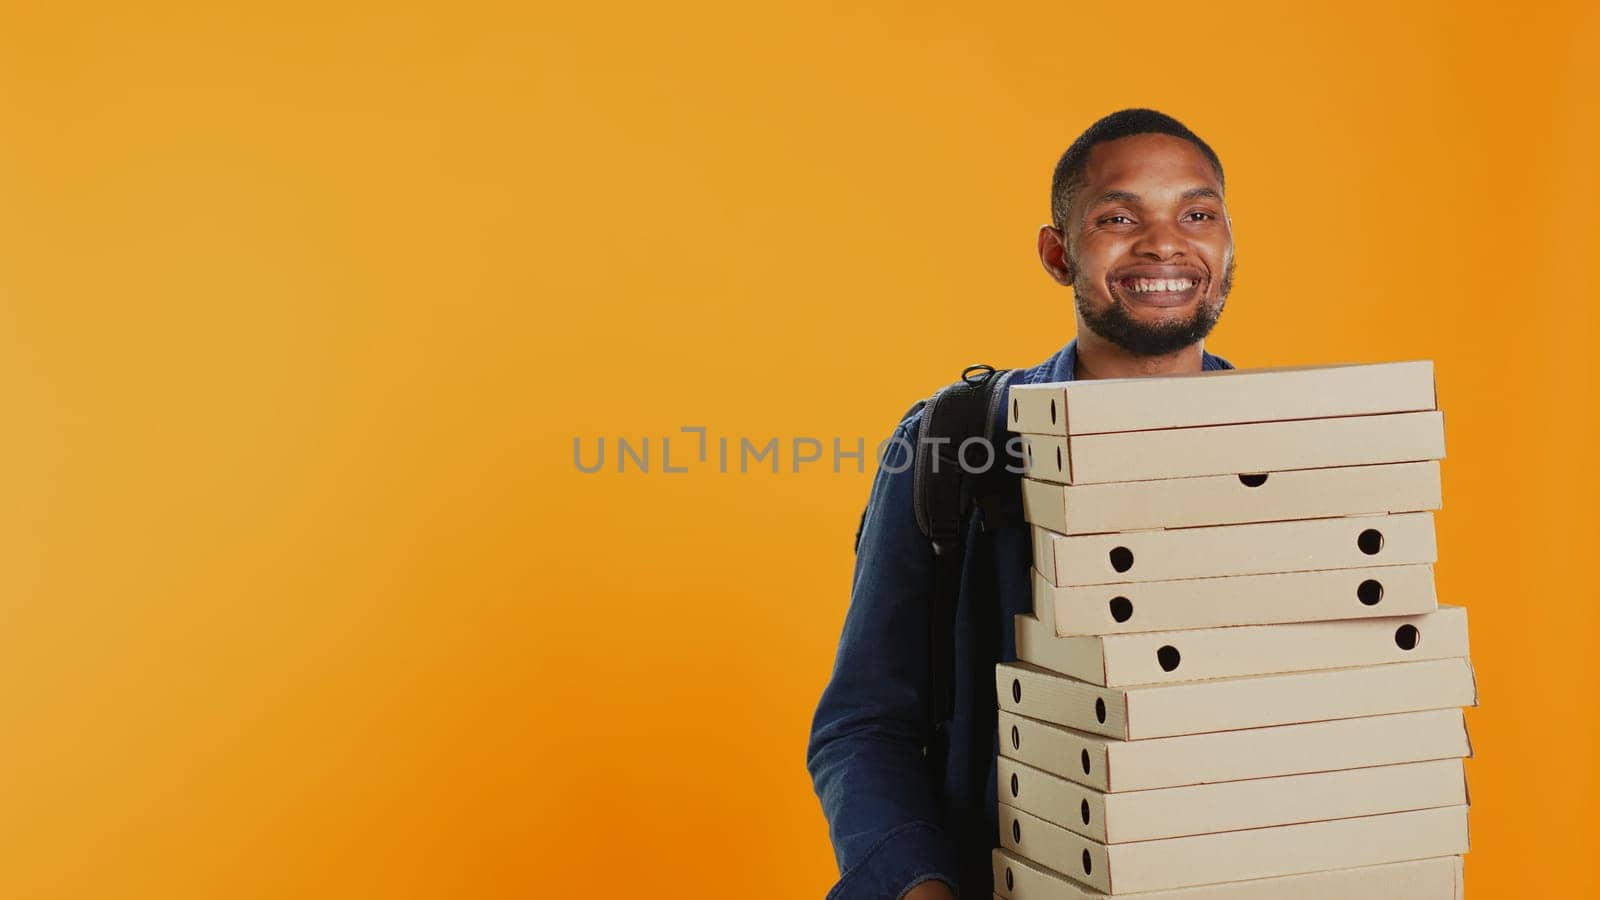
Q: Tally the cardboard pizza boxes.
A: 11